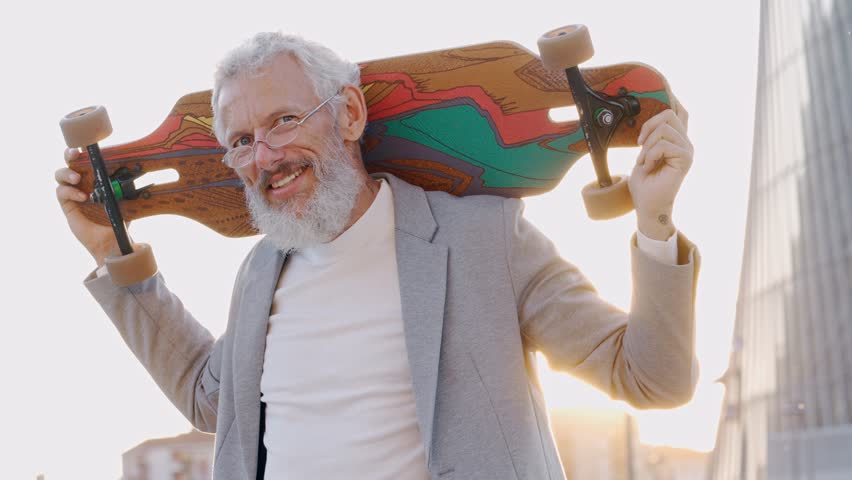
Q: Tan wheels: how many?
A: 4